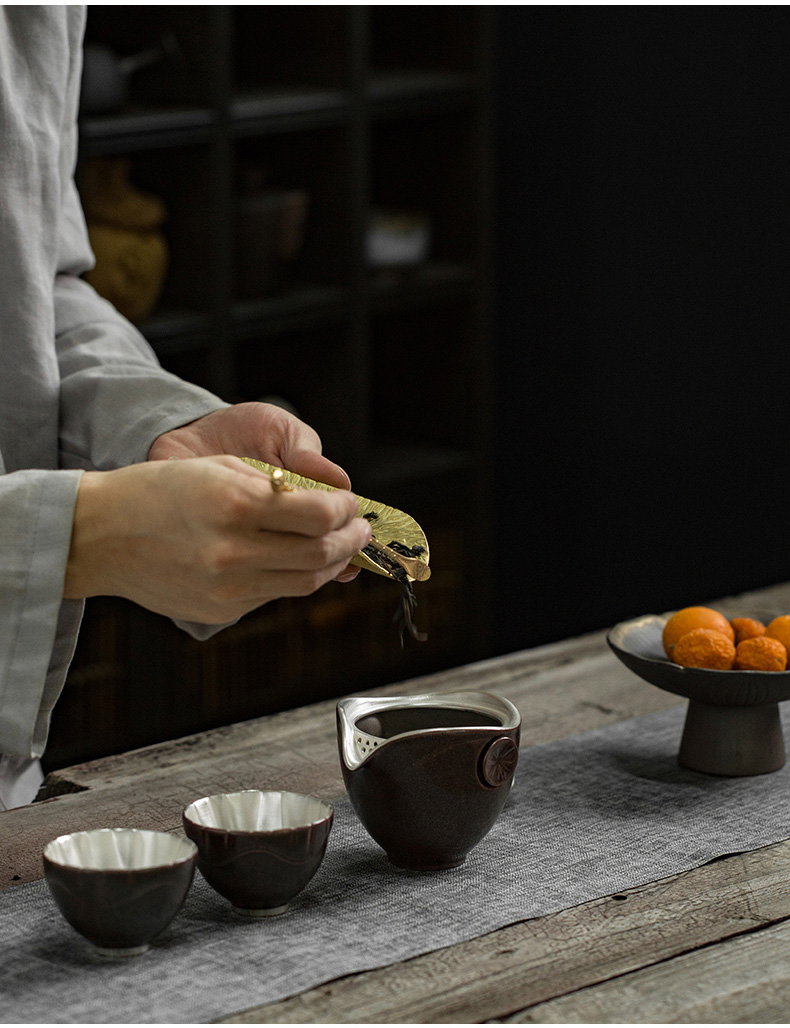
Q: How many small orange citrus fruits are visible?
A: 5